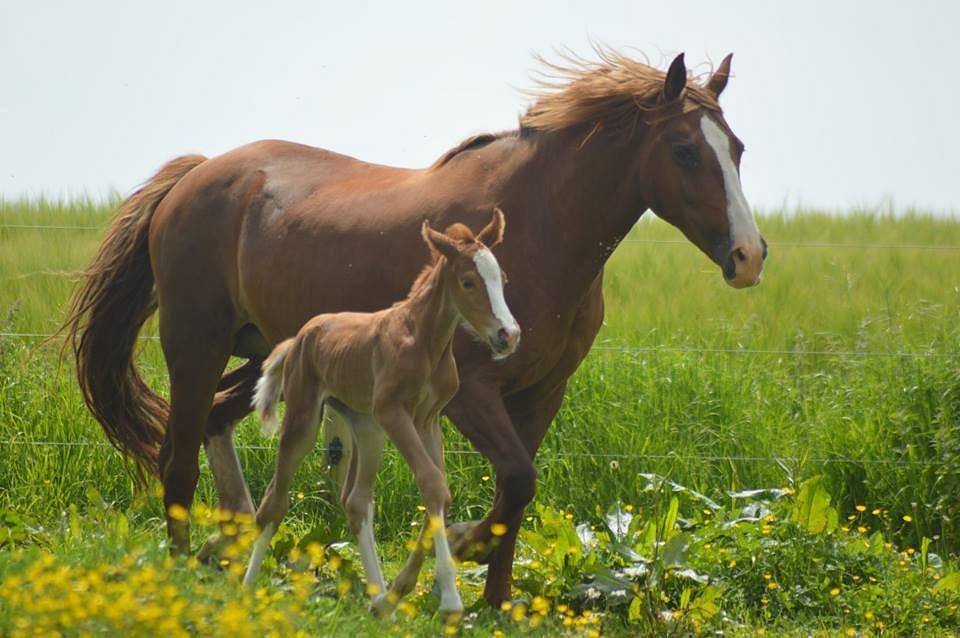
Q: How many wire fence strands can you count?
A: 3